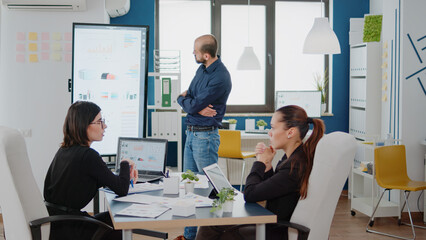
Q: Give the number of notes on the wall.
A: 15